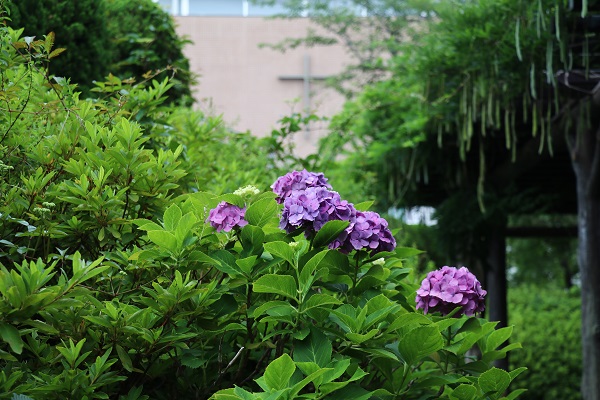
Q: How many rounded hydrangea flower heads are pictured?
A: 5